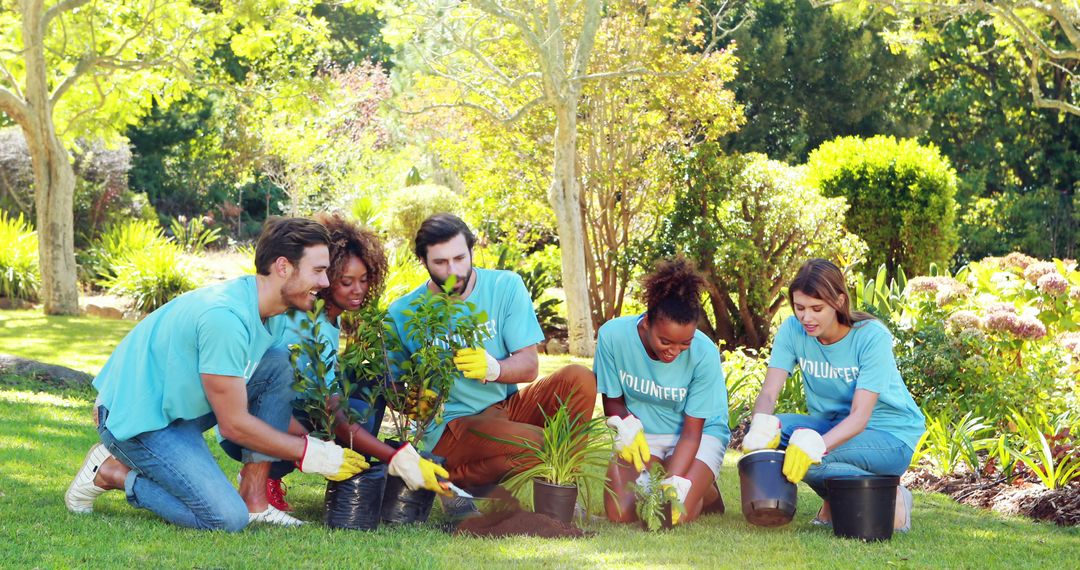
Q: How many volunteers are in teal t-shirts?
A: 5